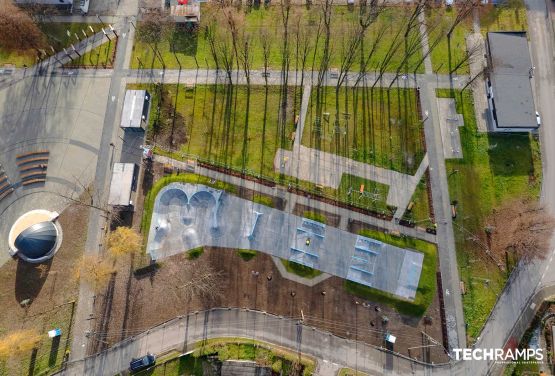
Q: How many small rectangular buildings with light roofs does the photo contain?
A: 2